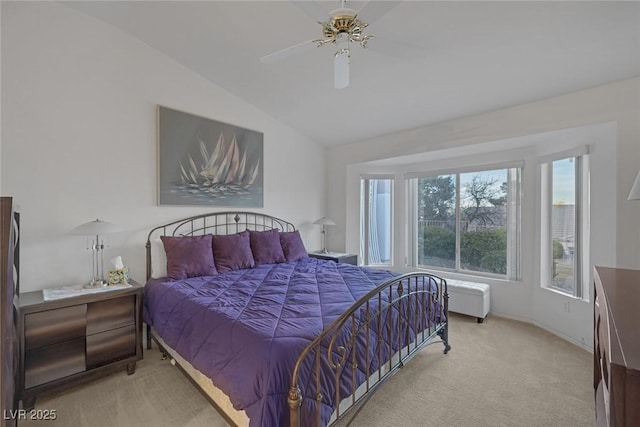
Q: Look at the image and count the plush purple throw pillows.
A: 4